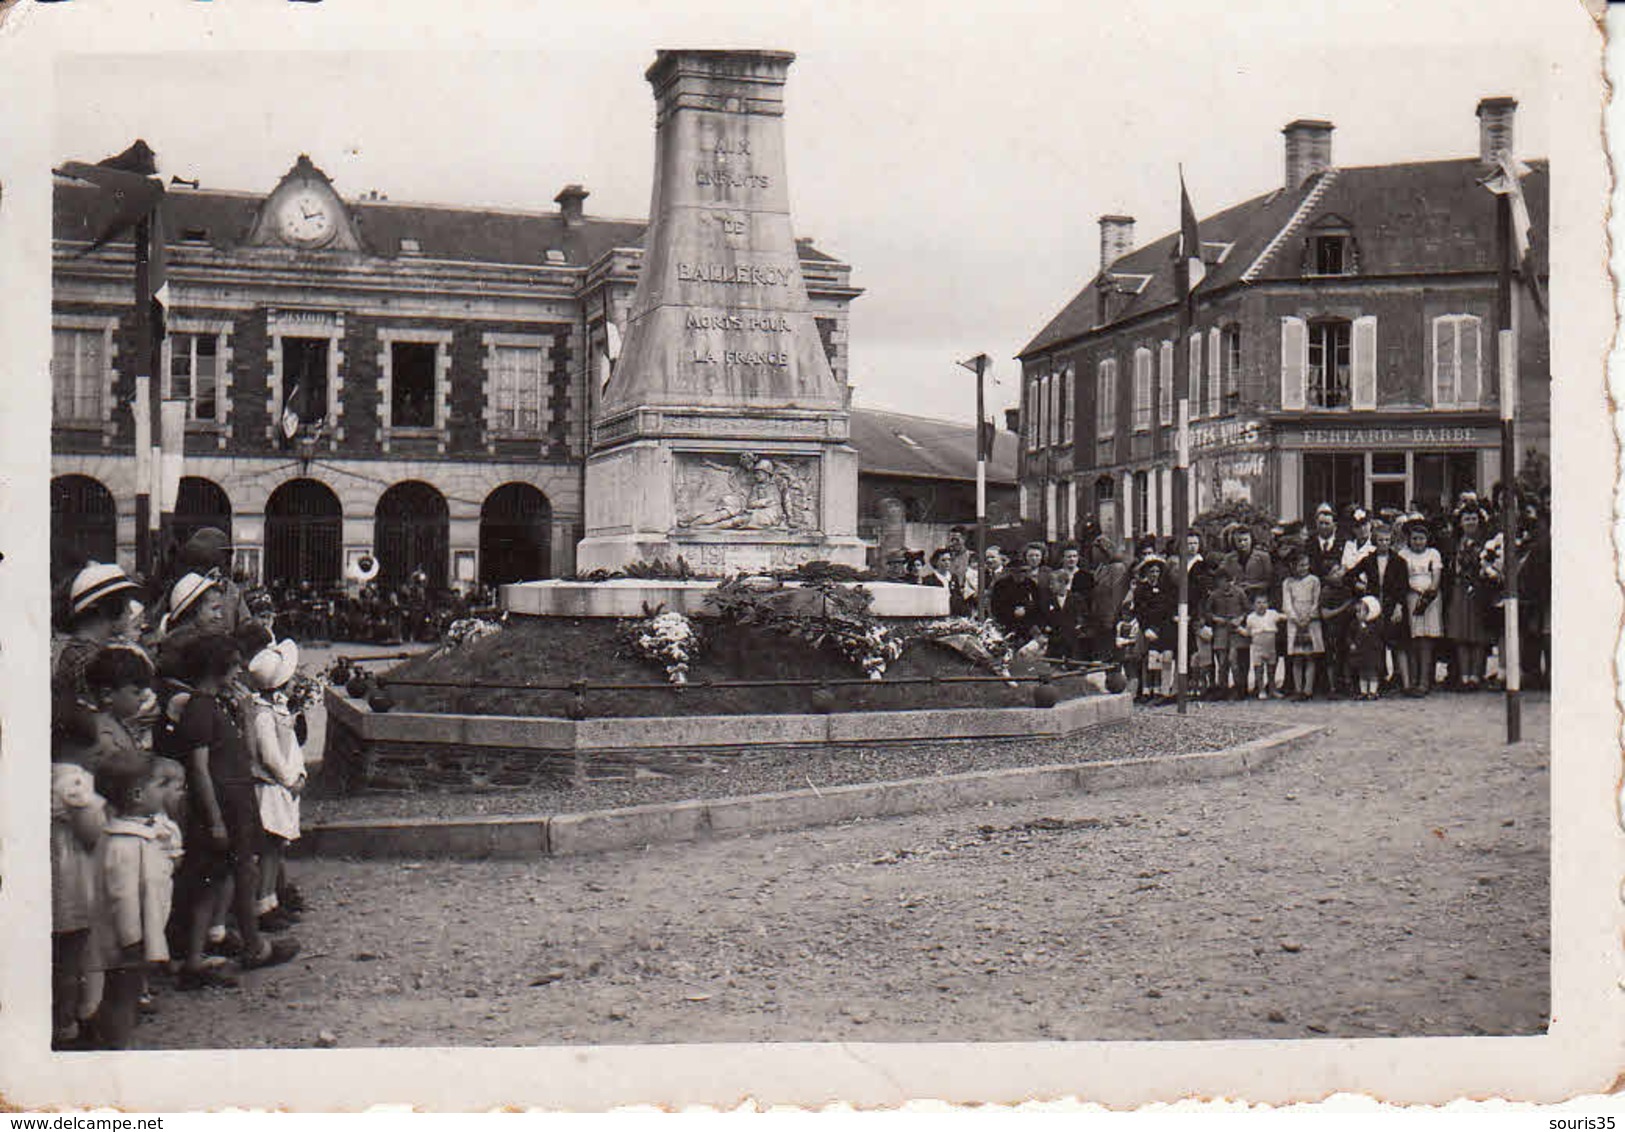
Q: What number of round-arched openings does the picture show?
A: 5